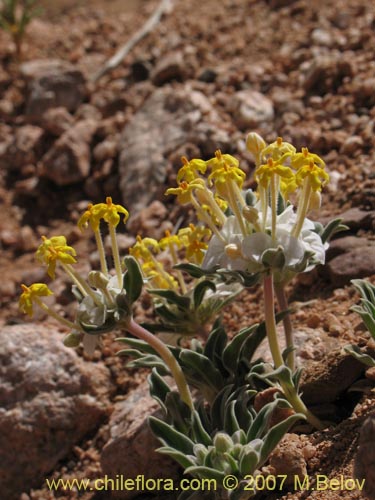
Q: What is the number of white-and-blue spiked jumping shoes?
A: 0